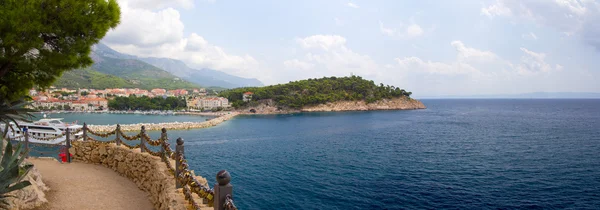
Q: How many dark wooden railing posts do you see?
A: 8